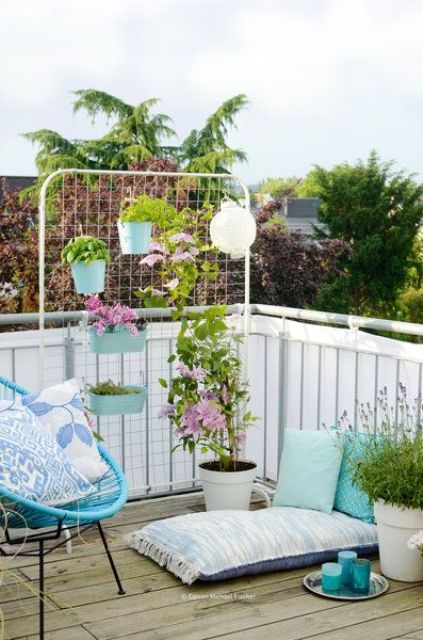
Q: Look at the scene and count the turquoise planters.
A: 4